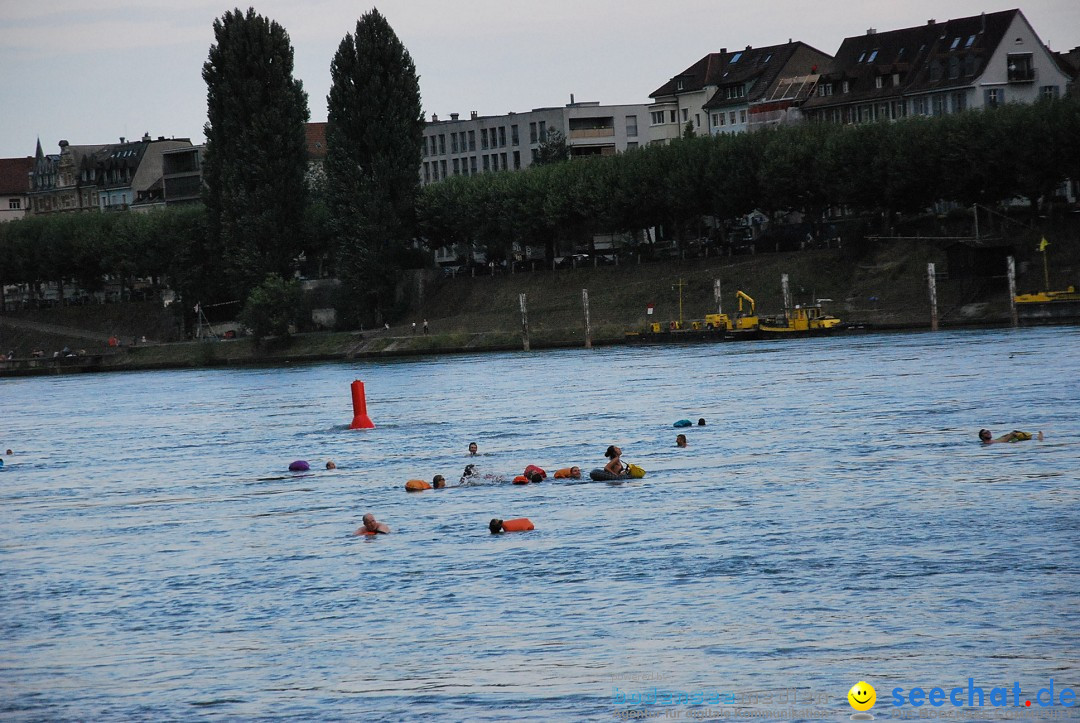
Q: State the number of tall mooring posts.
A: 6